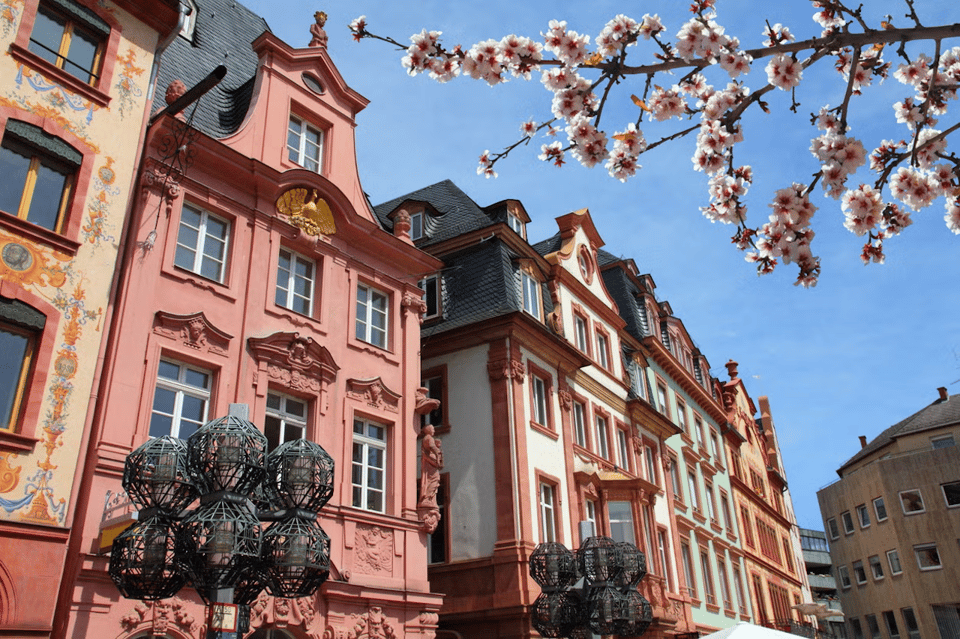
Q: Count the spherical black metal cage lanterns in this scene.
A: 12